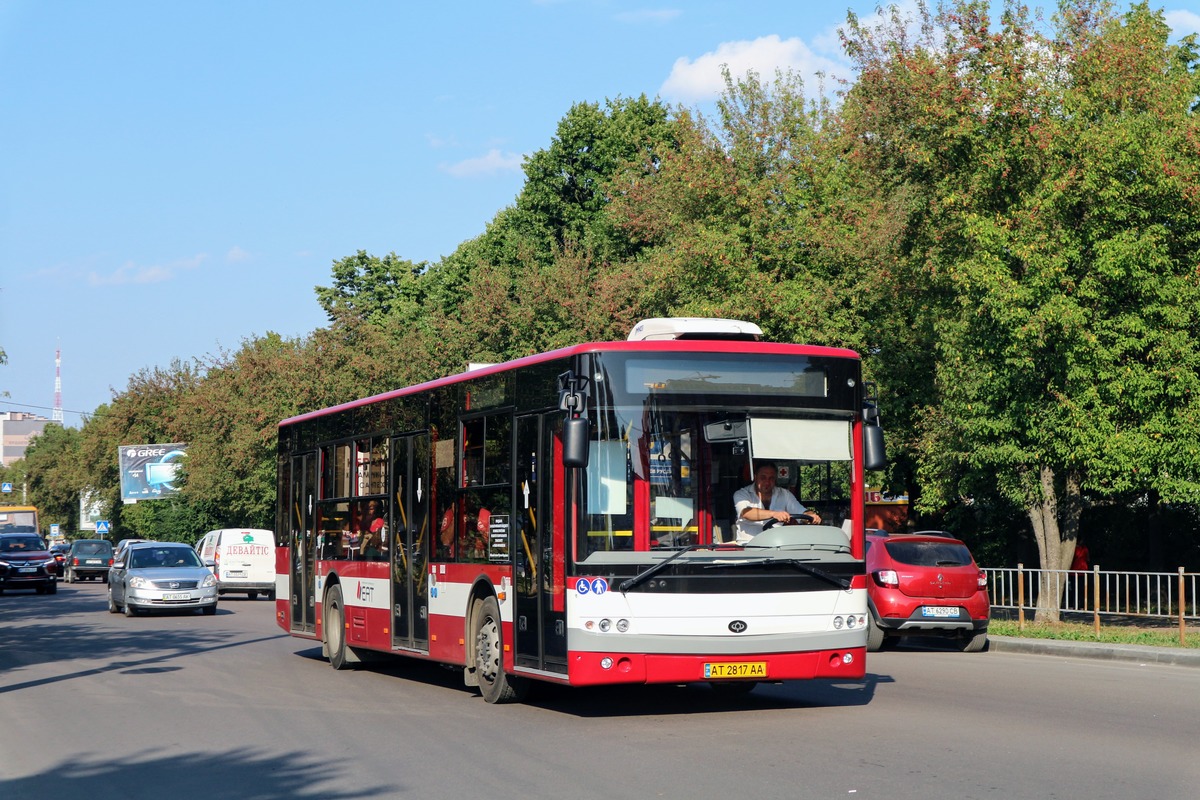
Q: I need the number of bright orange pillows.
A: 0